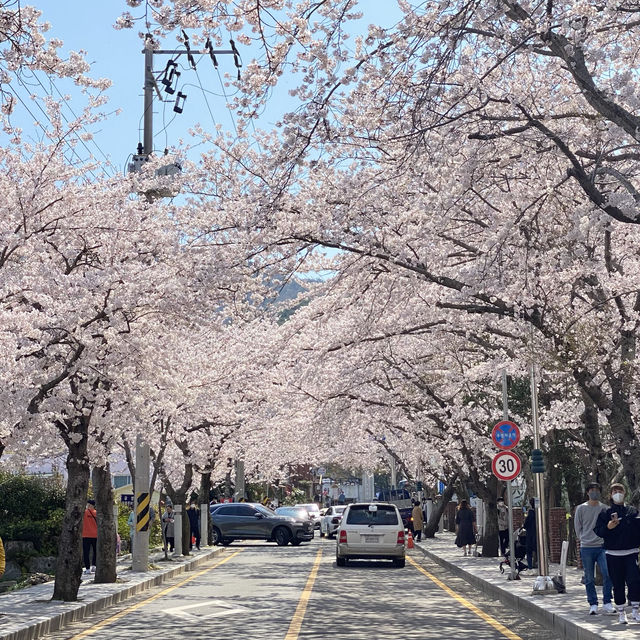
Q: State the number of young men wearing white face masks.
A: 1